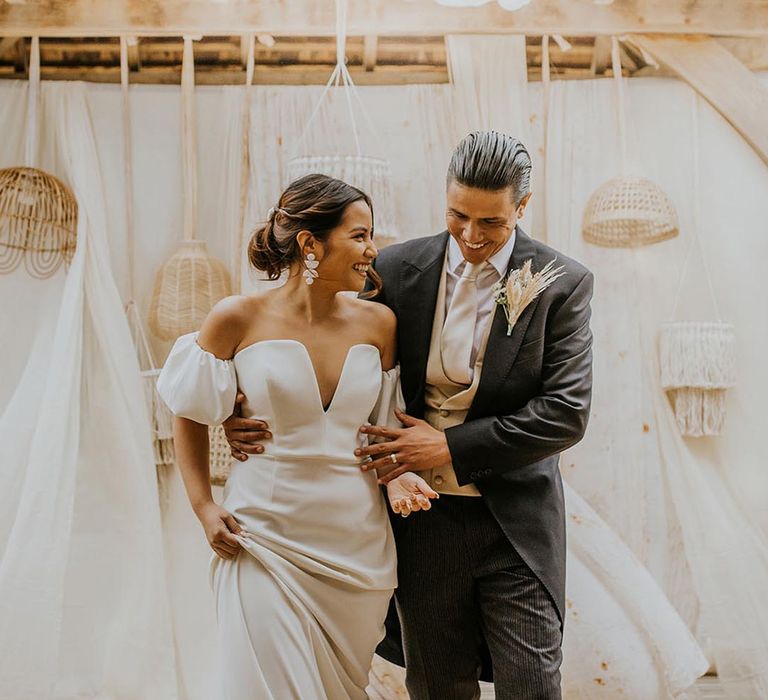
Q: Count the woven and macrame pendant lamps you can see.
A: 7